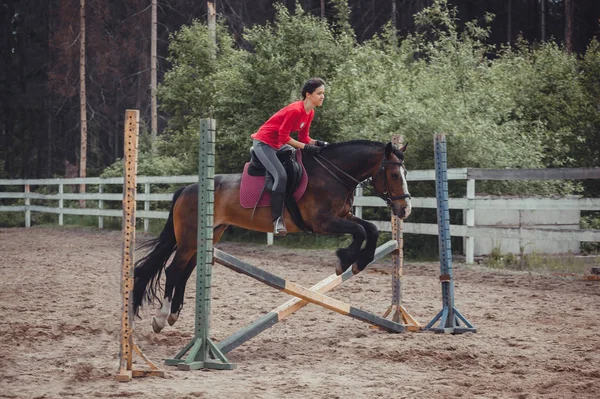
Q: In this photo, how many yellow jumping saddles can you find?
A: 0